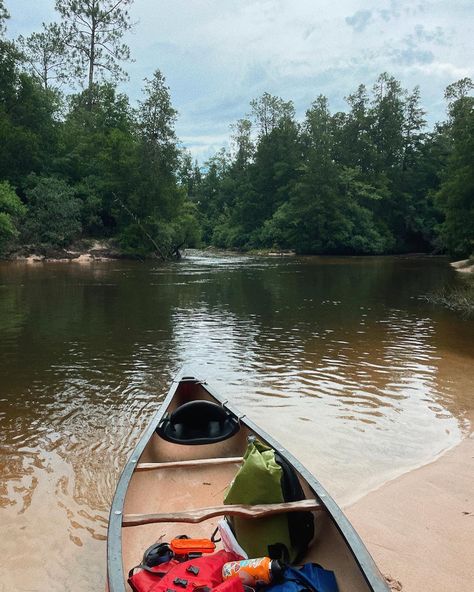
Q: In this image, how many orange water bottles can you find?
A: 1